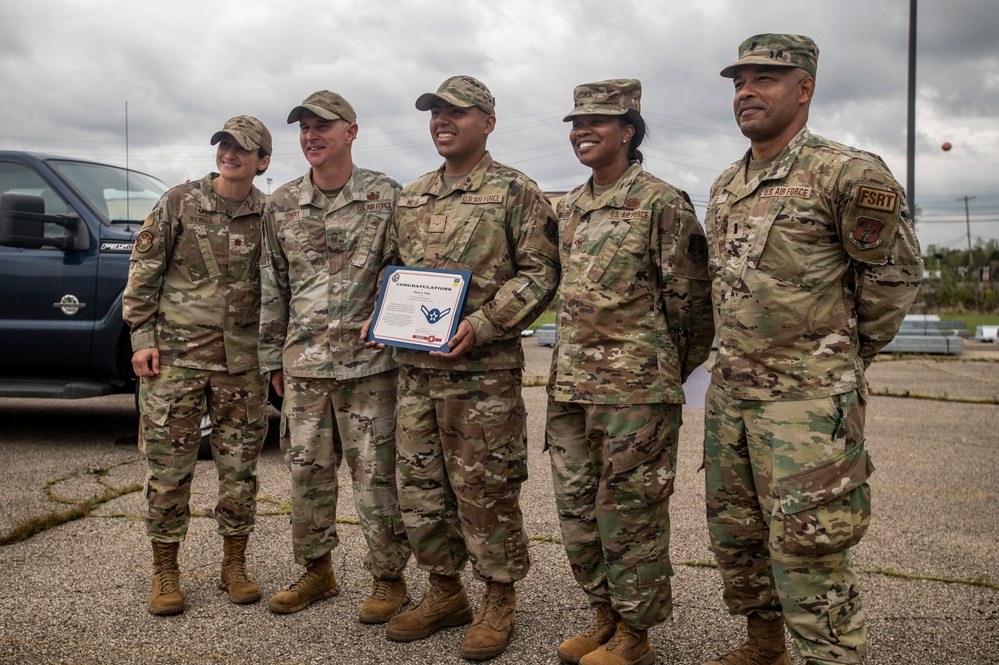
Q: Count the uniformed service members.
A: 5